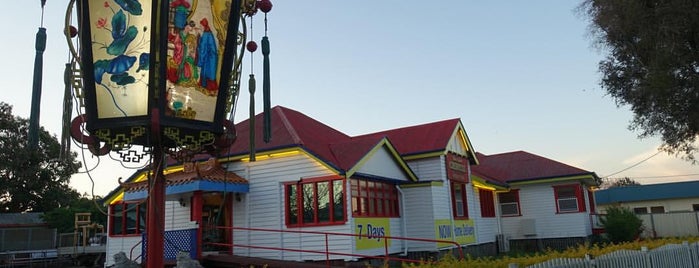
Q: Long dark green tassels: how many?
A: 4